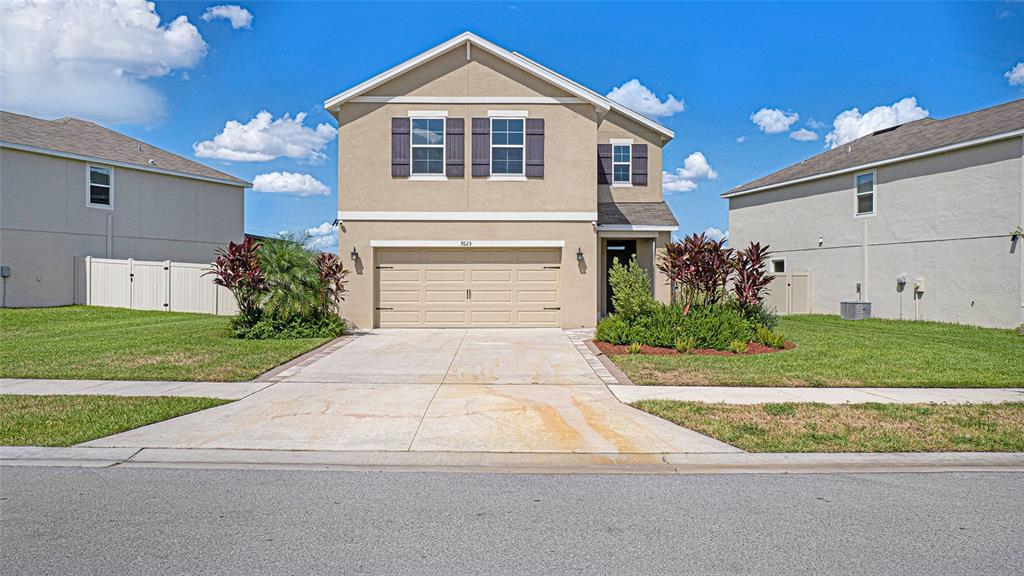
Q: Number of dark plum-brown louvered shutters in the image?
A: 6